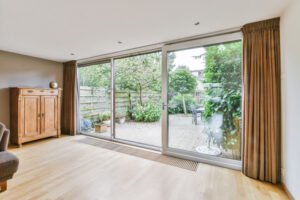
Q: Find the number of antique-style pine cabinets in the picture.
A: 1